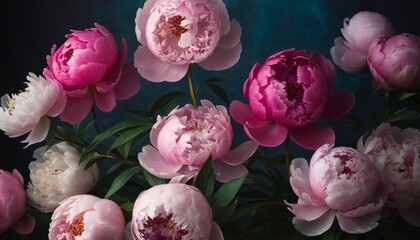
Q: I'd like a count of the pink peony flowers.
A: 11